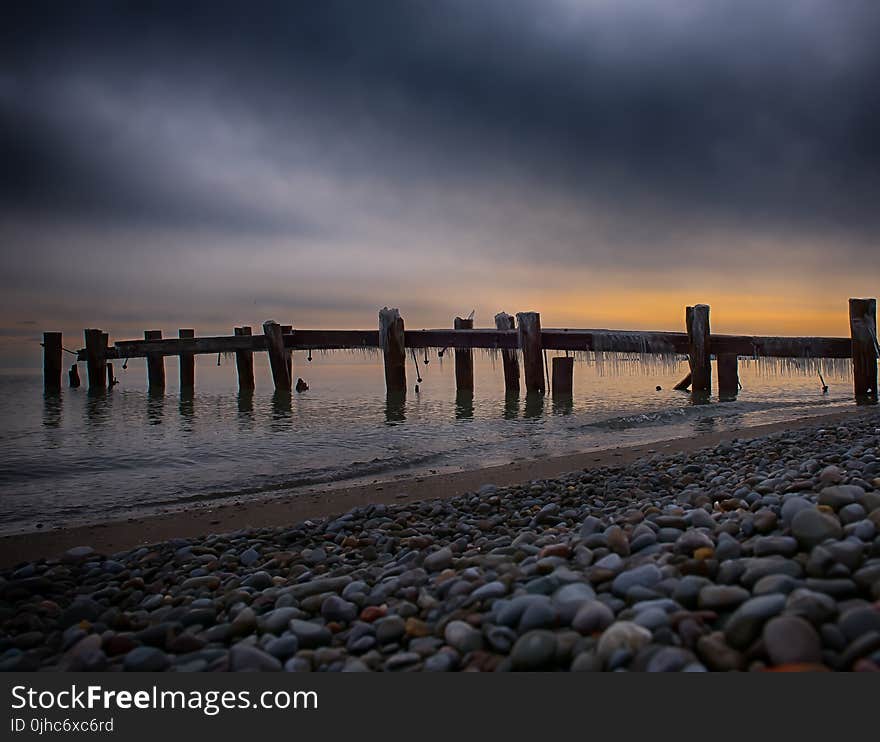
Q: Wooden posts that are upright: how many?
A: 14